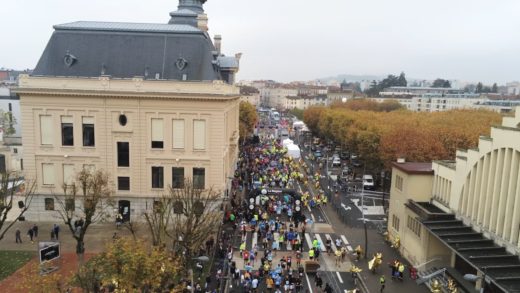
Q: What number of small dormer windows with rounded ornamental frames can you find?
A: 2